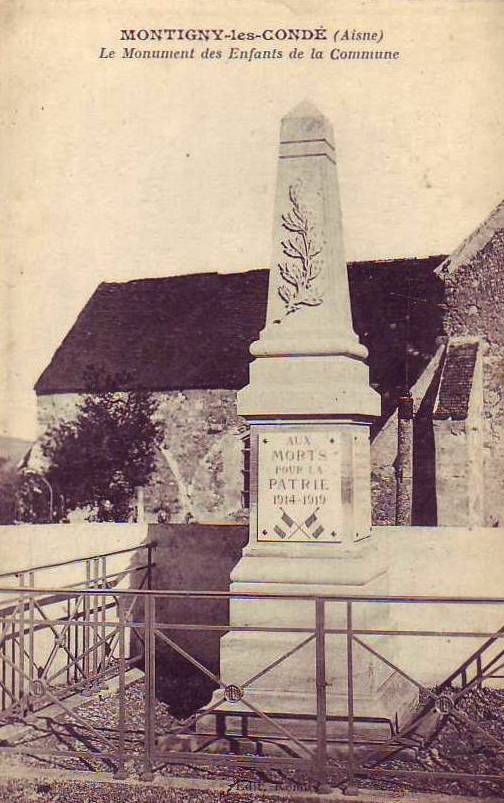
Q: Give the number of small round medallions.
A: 3